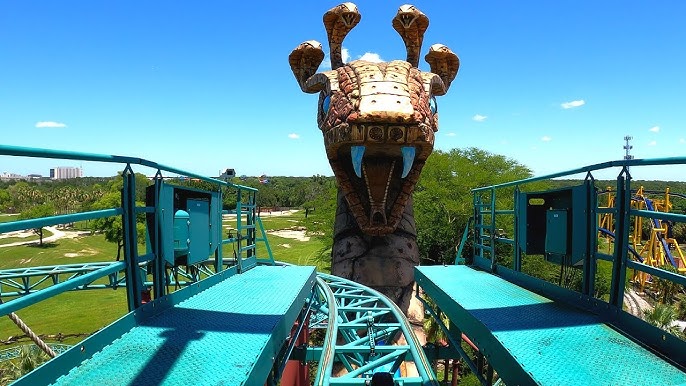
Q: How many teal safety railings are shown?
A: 2